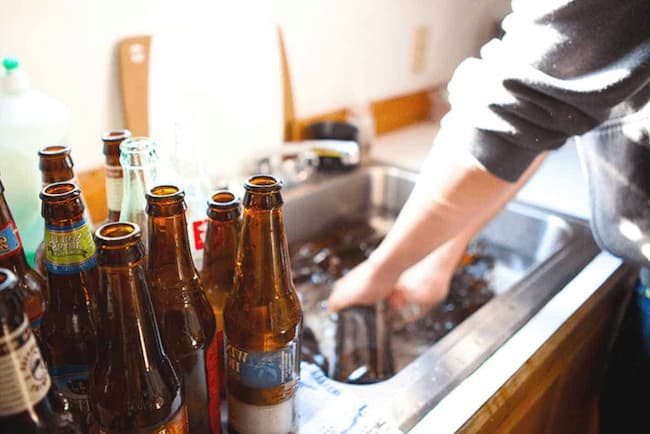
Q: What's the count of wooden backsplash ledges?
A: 1